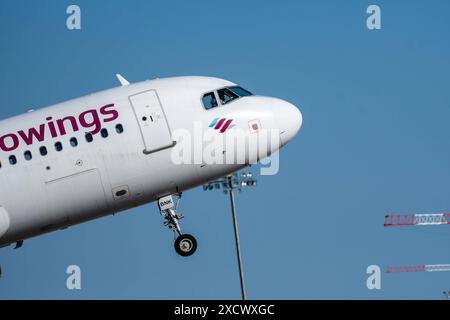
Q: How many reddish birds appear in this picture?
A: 0